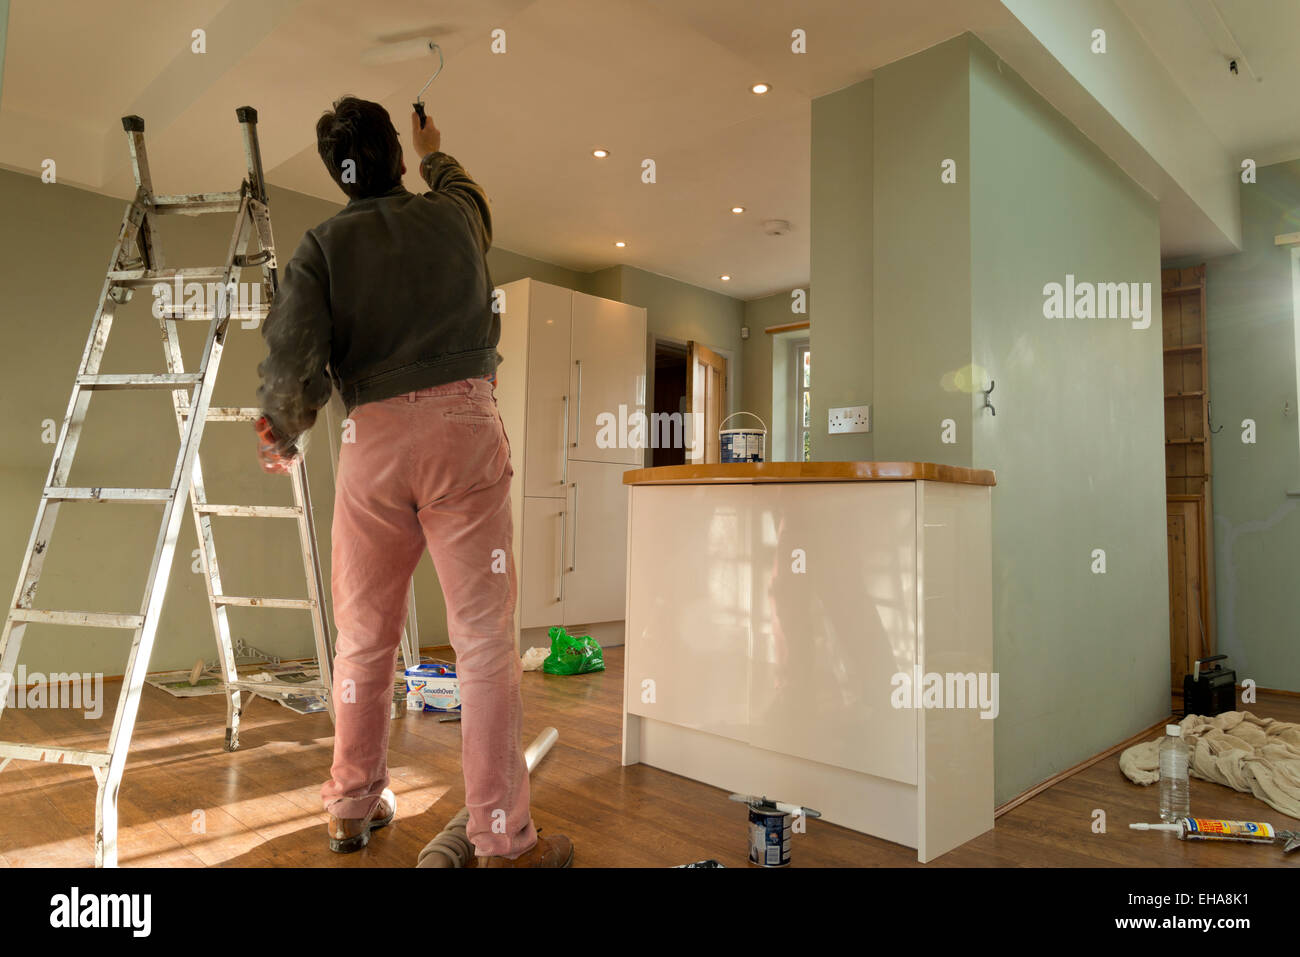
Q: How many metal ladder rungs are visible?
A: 11